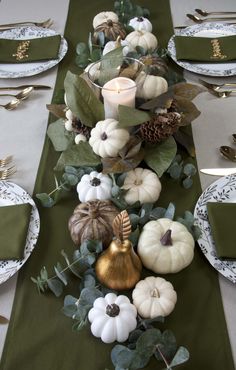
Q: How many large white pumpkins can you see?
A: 1